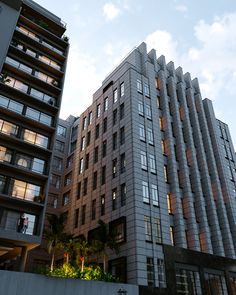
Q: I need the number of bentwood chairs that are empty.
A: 0